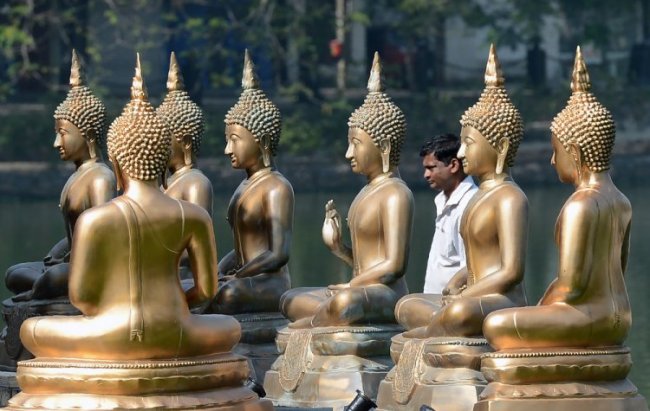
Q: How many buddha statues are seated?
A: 7